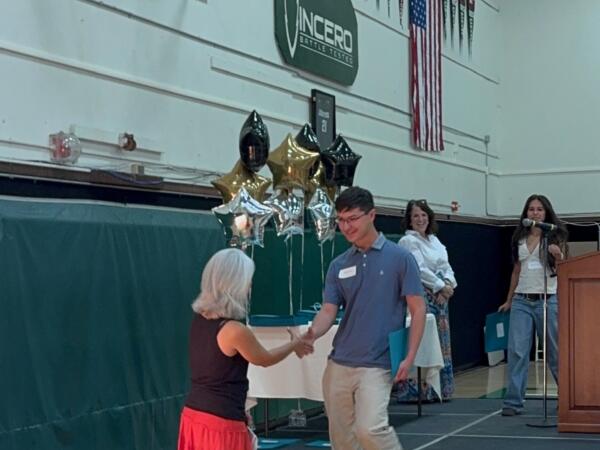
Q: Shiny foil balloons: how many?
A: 9